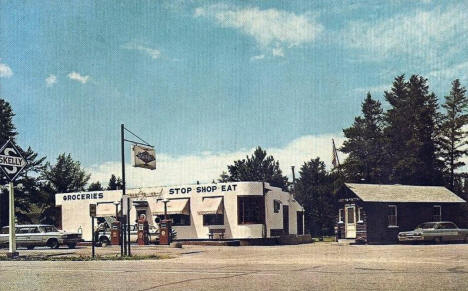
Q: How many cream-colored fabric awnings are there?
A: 3